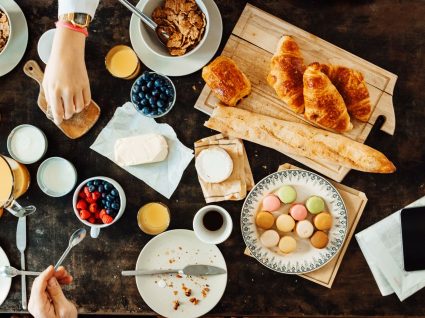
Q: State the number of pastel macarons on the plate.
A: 11